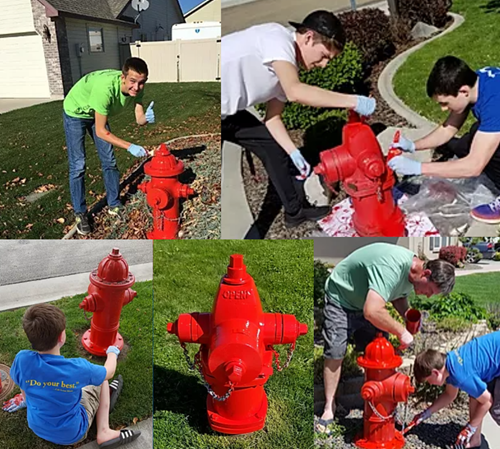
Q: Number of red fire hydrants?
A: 5